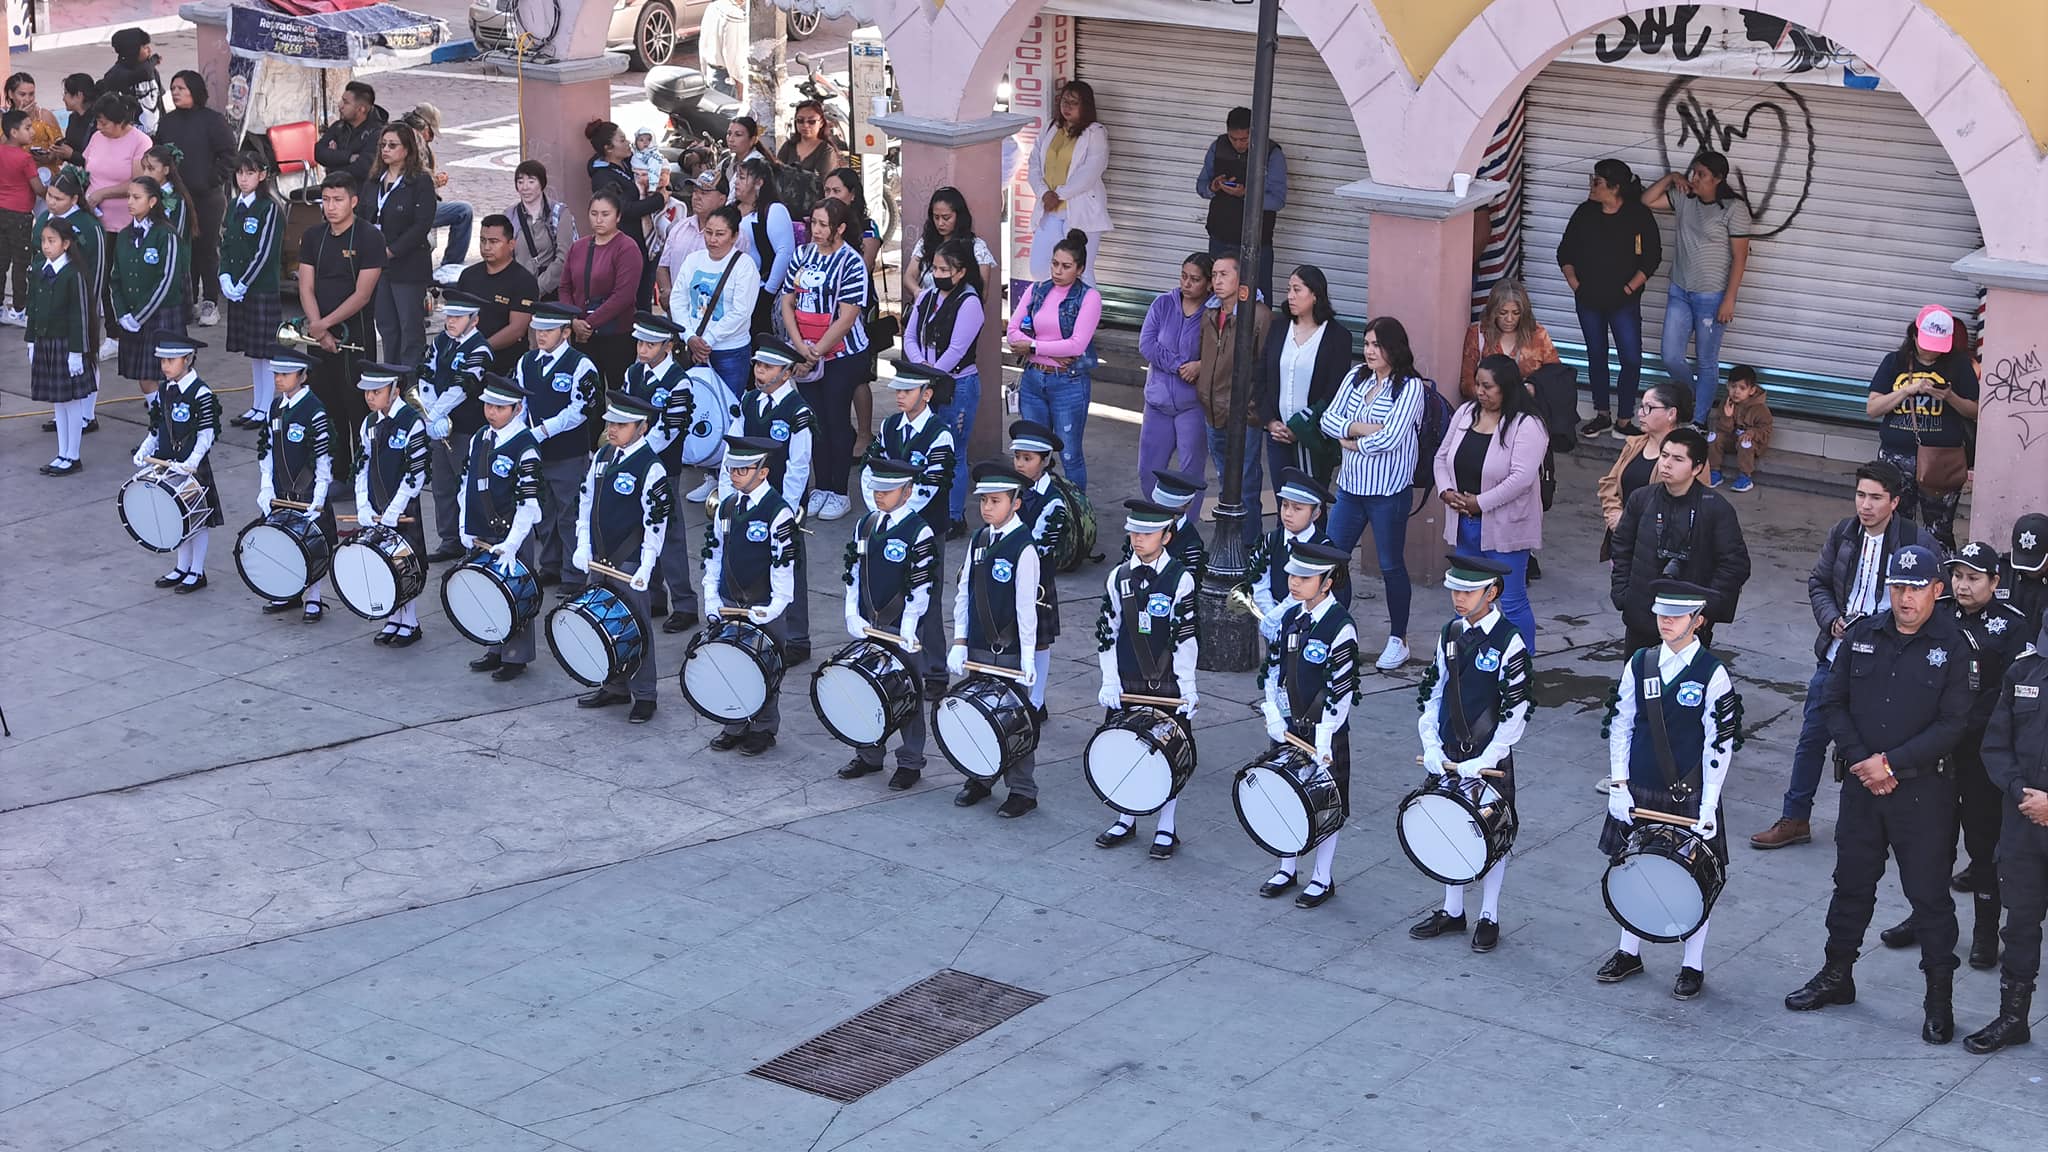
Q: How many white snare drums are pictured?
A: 12